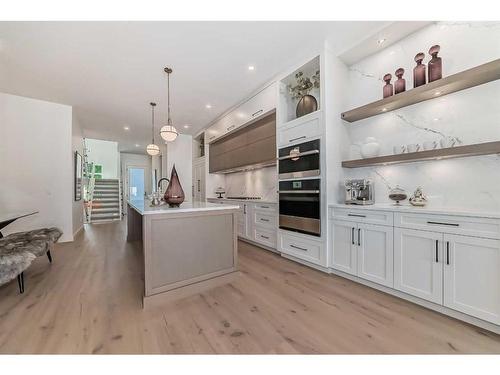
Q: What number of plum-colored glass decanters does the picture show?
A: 4